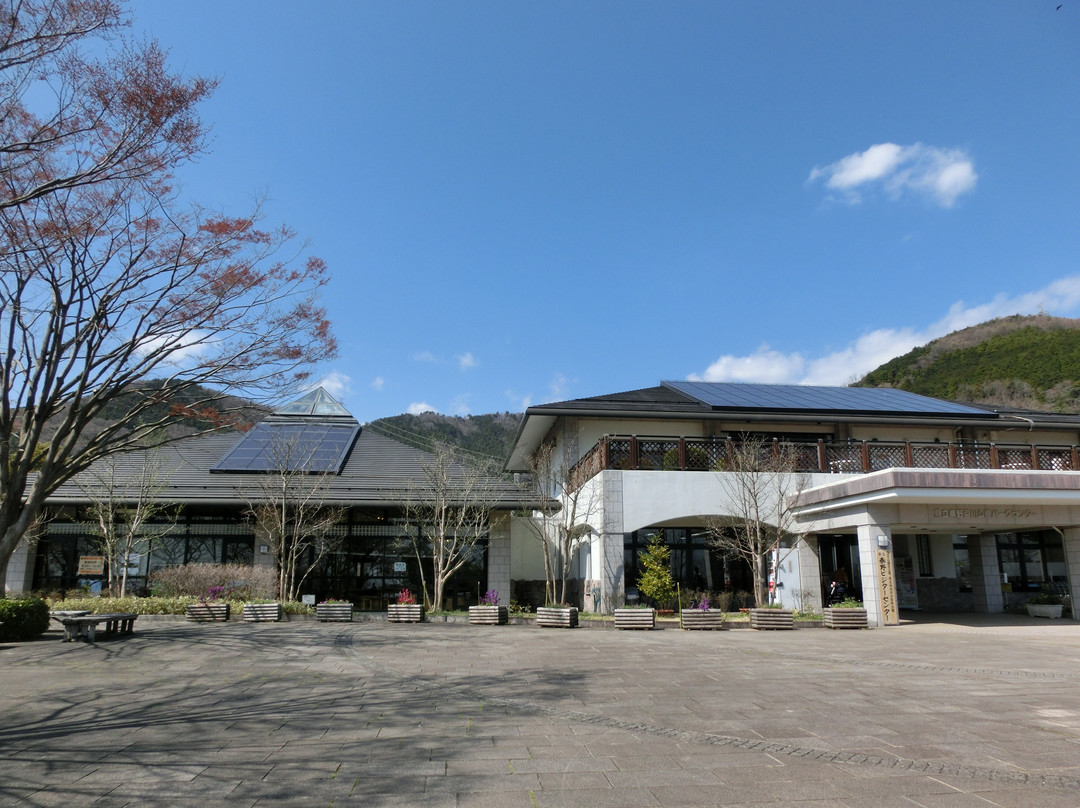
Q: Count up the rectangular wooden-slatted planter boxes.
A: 10